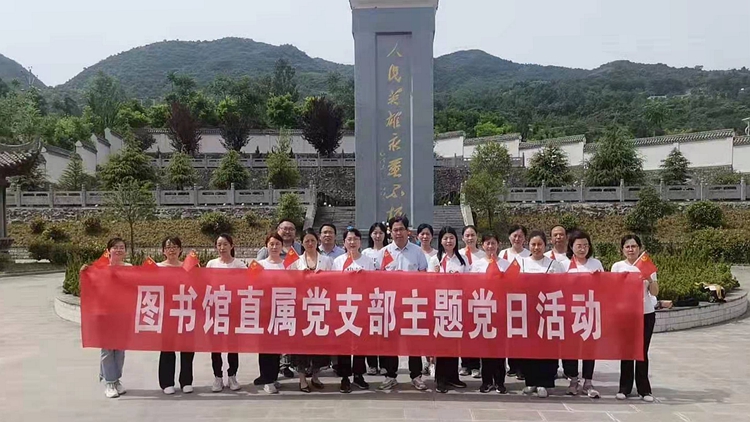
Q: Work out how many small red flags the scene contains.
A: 15